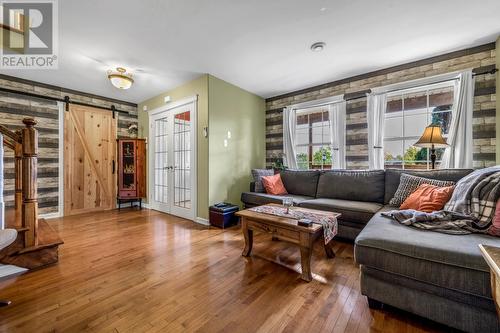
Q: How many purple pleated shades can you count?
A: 0